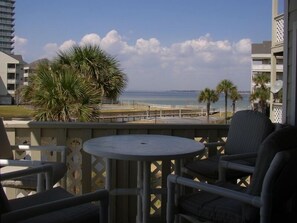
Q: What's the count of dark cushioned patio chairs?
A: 4